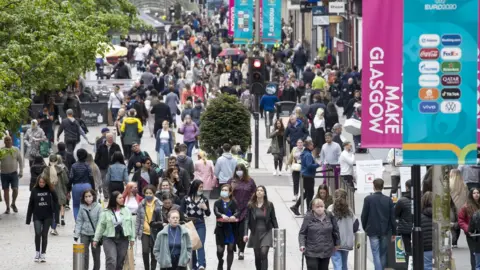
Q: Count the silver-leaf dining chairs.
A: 0